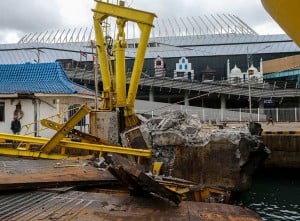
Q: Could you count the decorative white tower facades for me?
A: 3